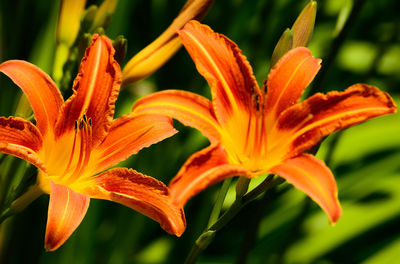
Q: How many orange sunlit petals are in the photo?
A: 12